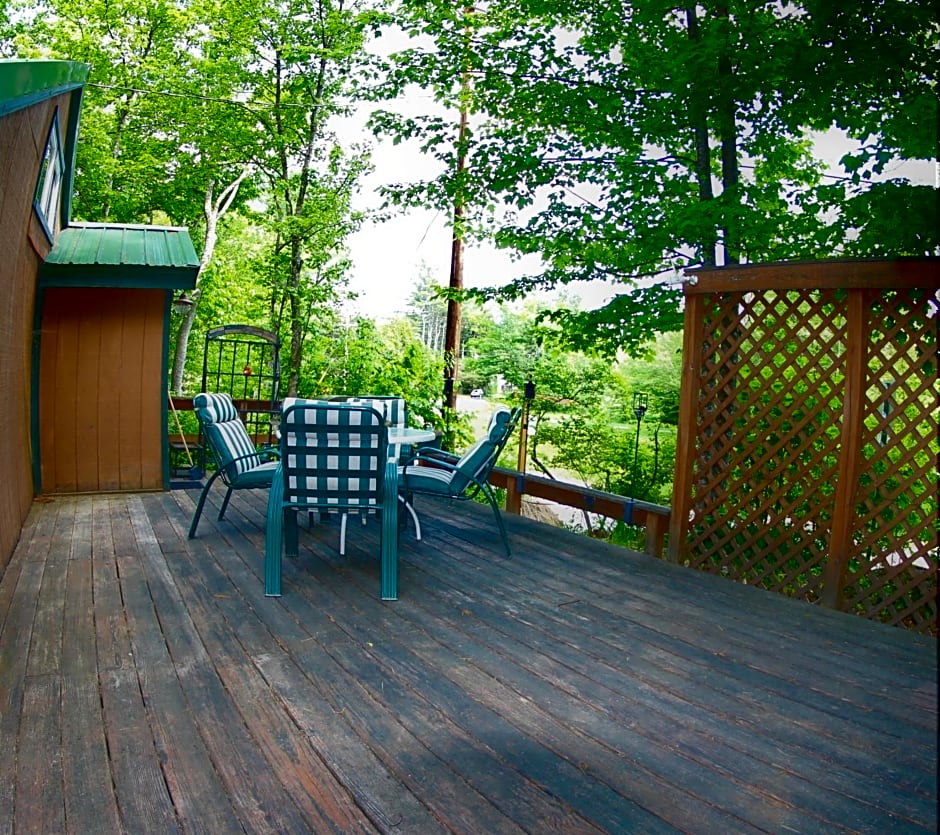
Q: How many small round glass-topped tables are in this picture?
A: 1